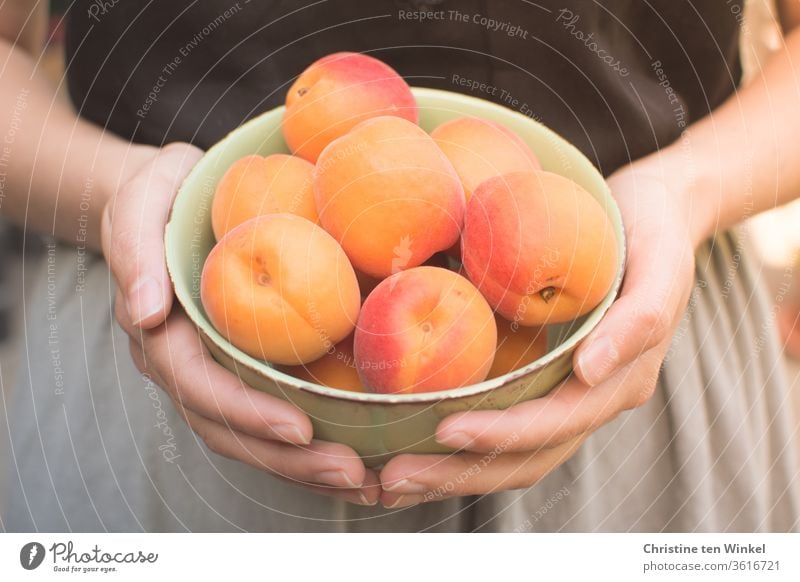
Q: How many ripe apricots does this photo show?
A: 9